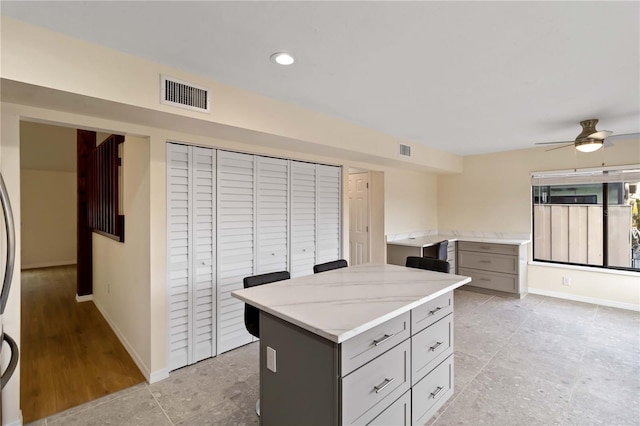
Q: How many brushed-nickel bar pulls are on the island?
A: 5